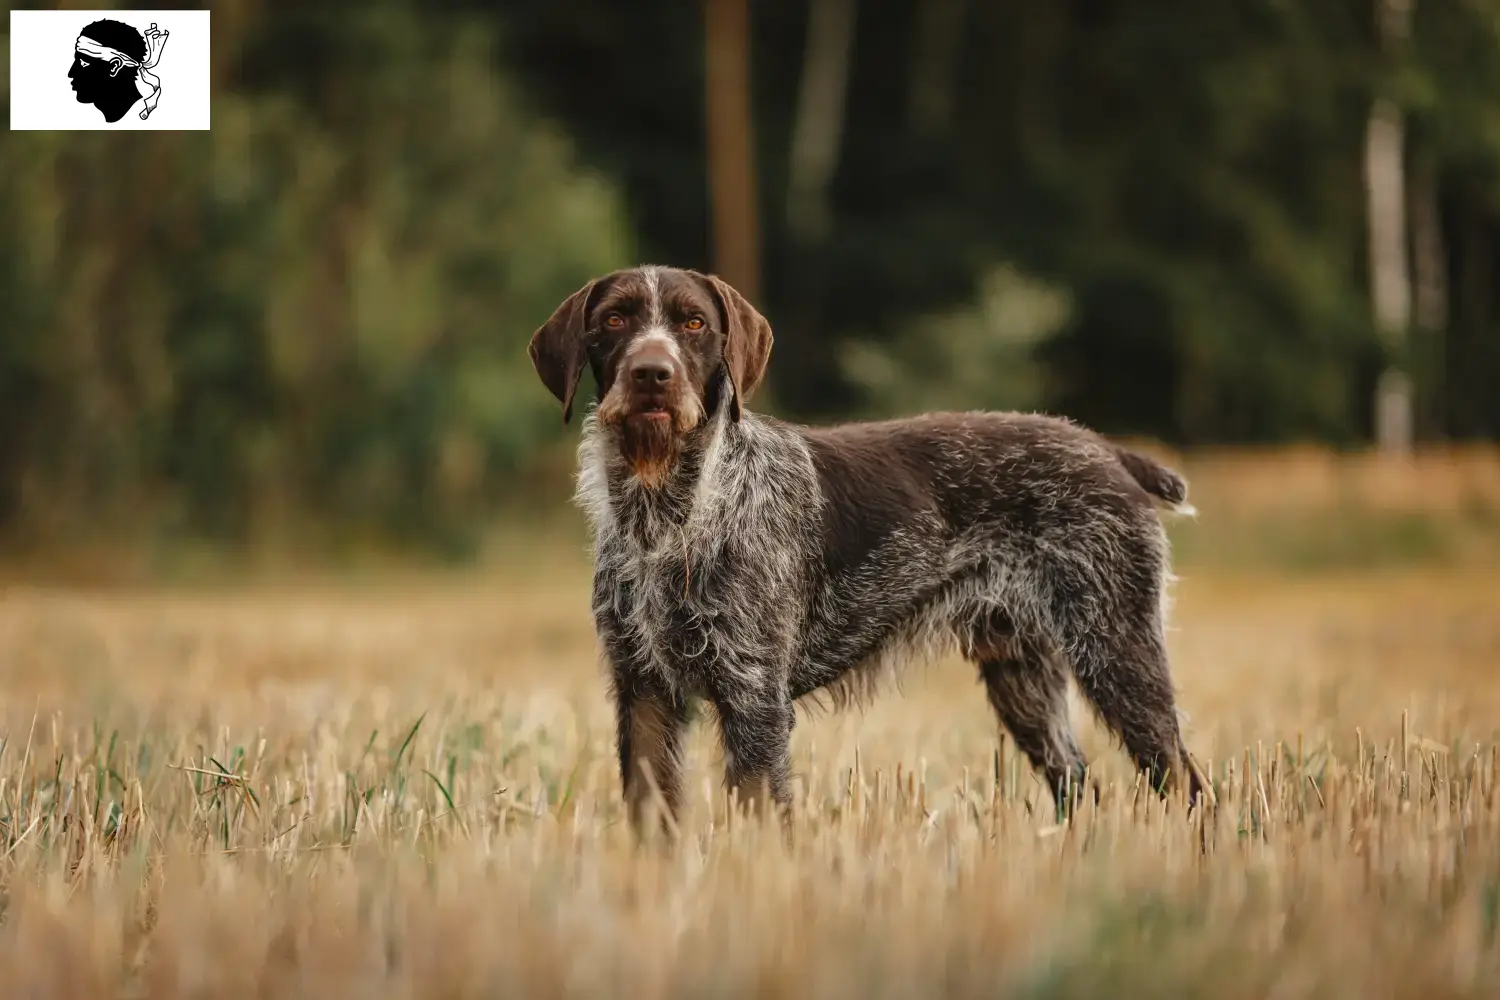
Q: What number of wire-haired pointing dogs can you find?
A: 1